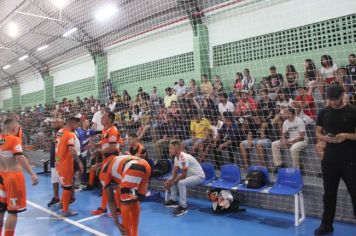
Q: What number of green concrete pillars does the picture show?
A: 4